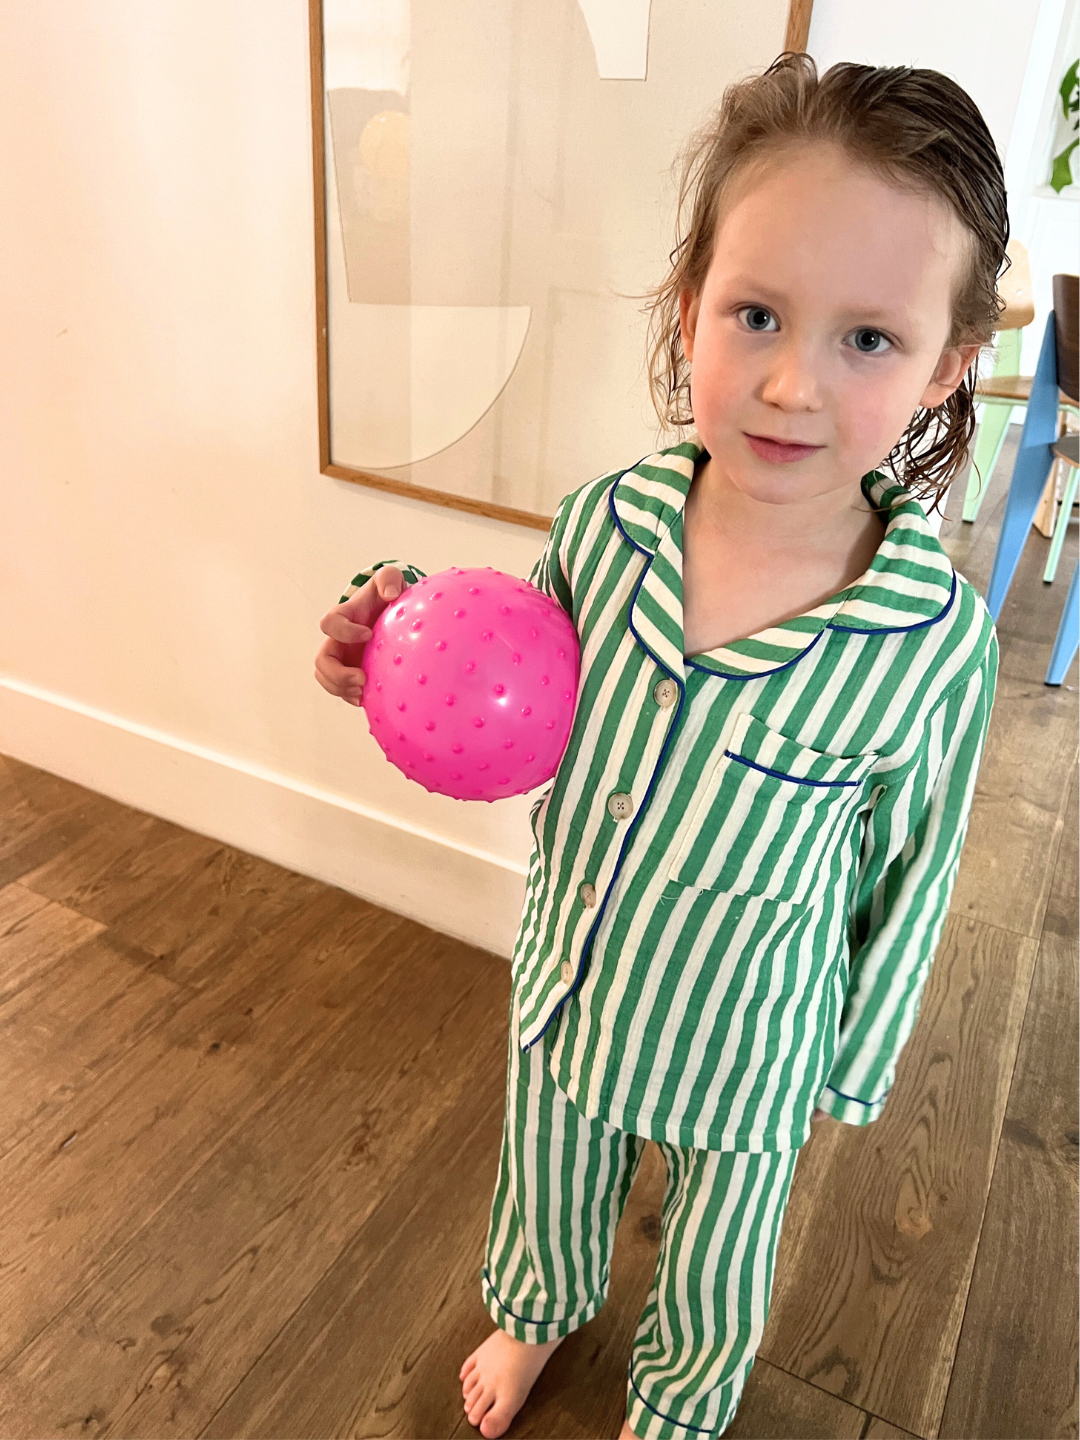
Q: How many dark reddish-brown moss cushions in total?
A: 0